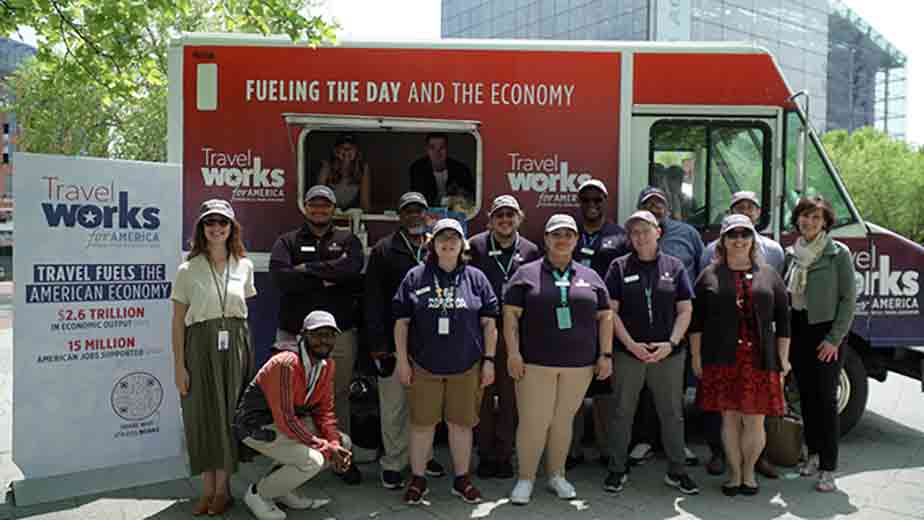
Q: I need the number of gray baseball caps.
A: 11